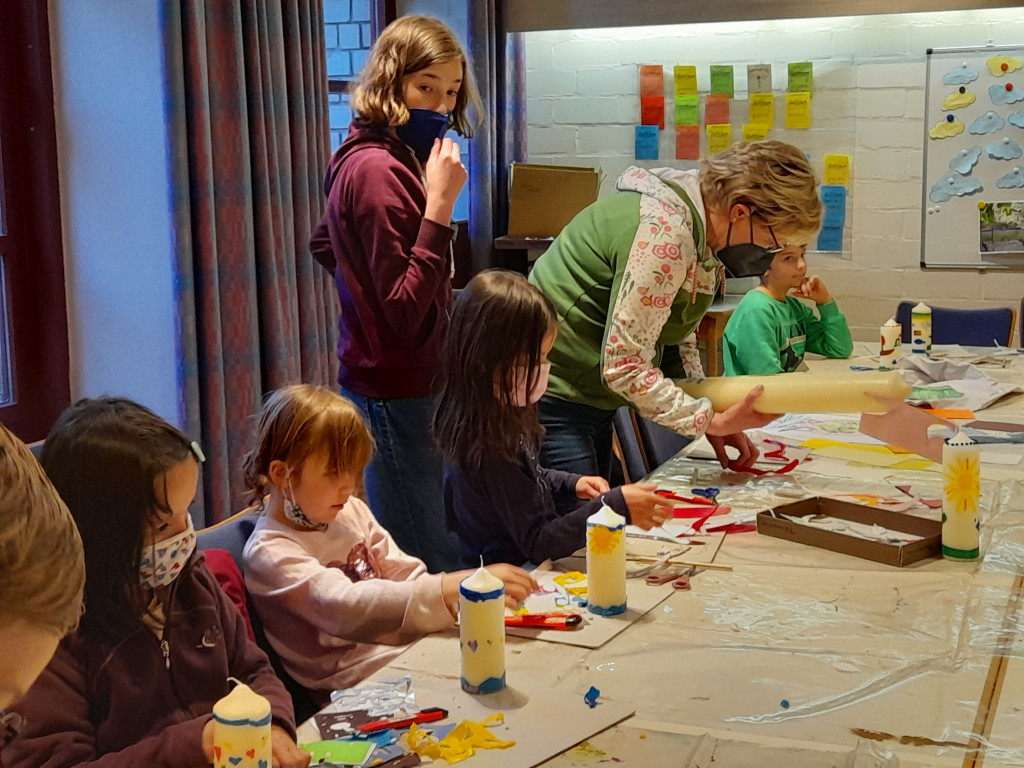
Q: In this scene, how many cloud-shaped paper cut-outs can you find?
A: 11